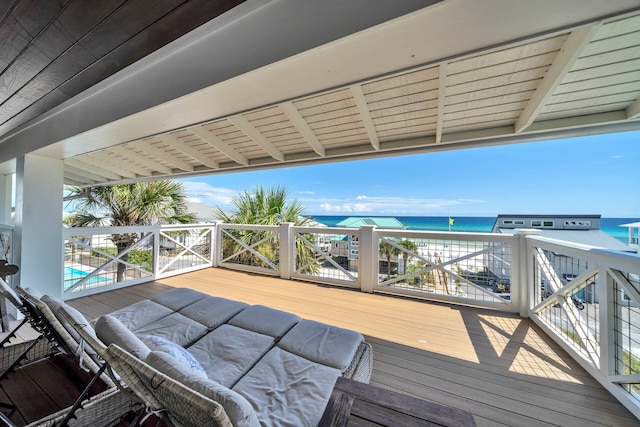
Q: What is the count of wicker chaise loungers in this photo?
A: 4